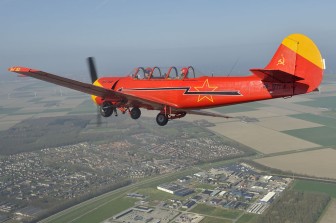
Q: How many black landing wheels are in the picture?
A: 3